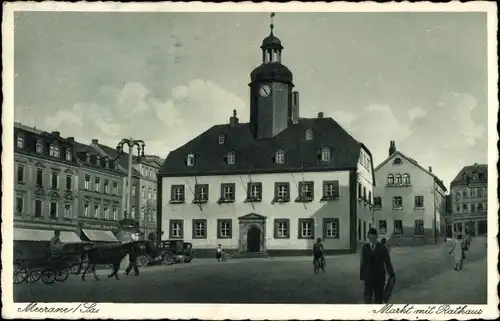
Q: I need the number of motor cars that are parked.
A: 2